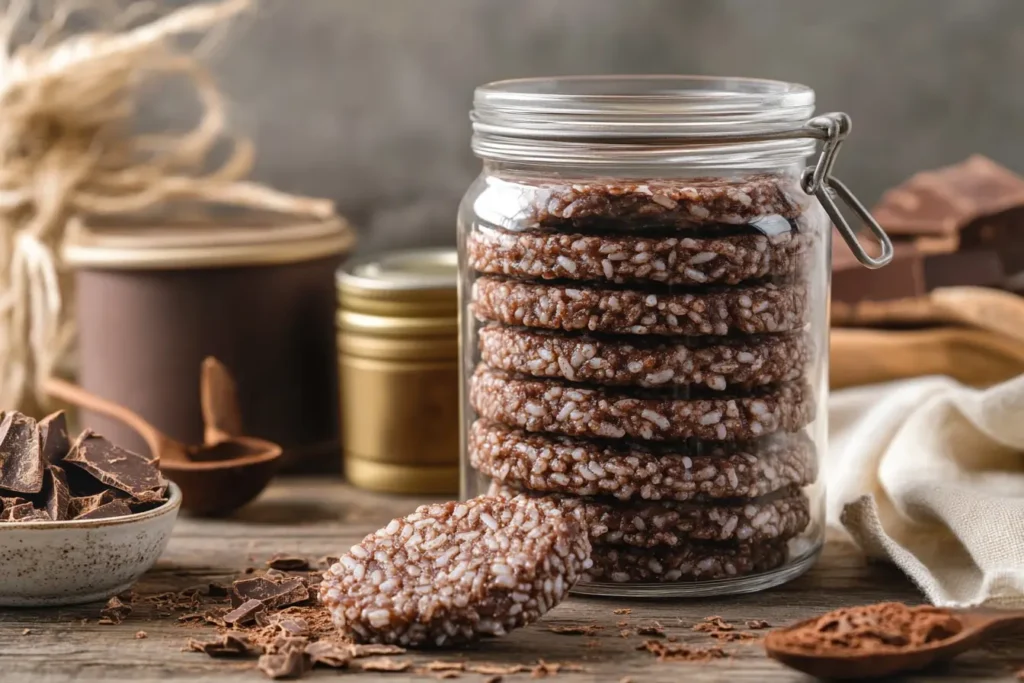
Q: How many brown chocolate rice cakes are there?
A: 9